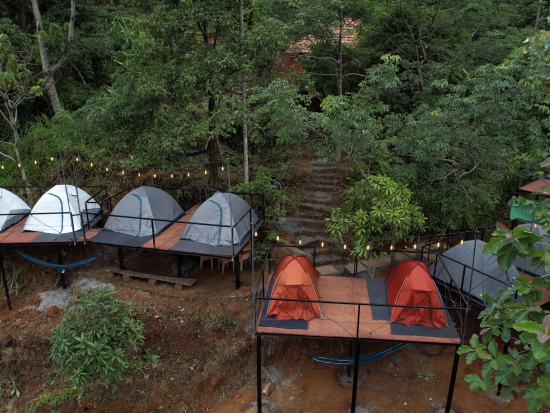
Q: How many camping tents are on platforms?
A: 8